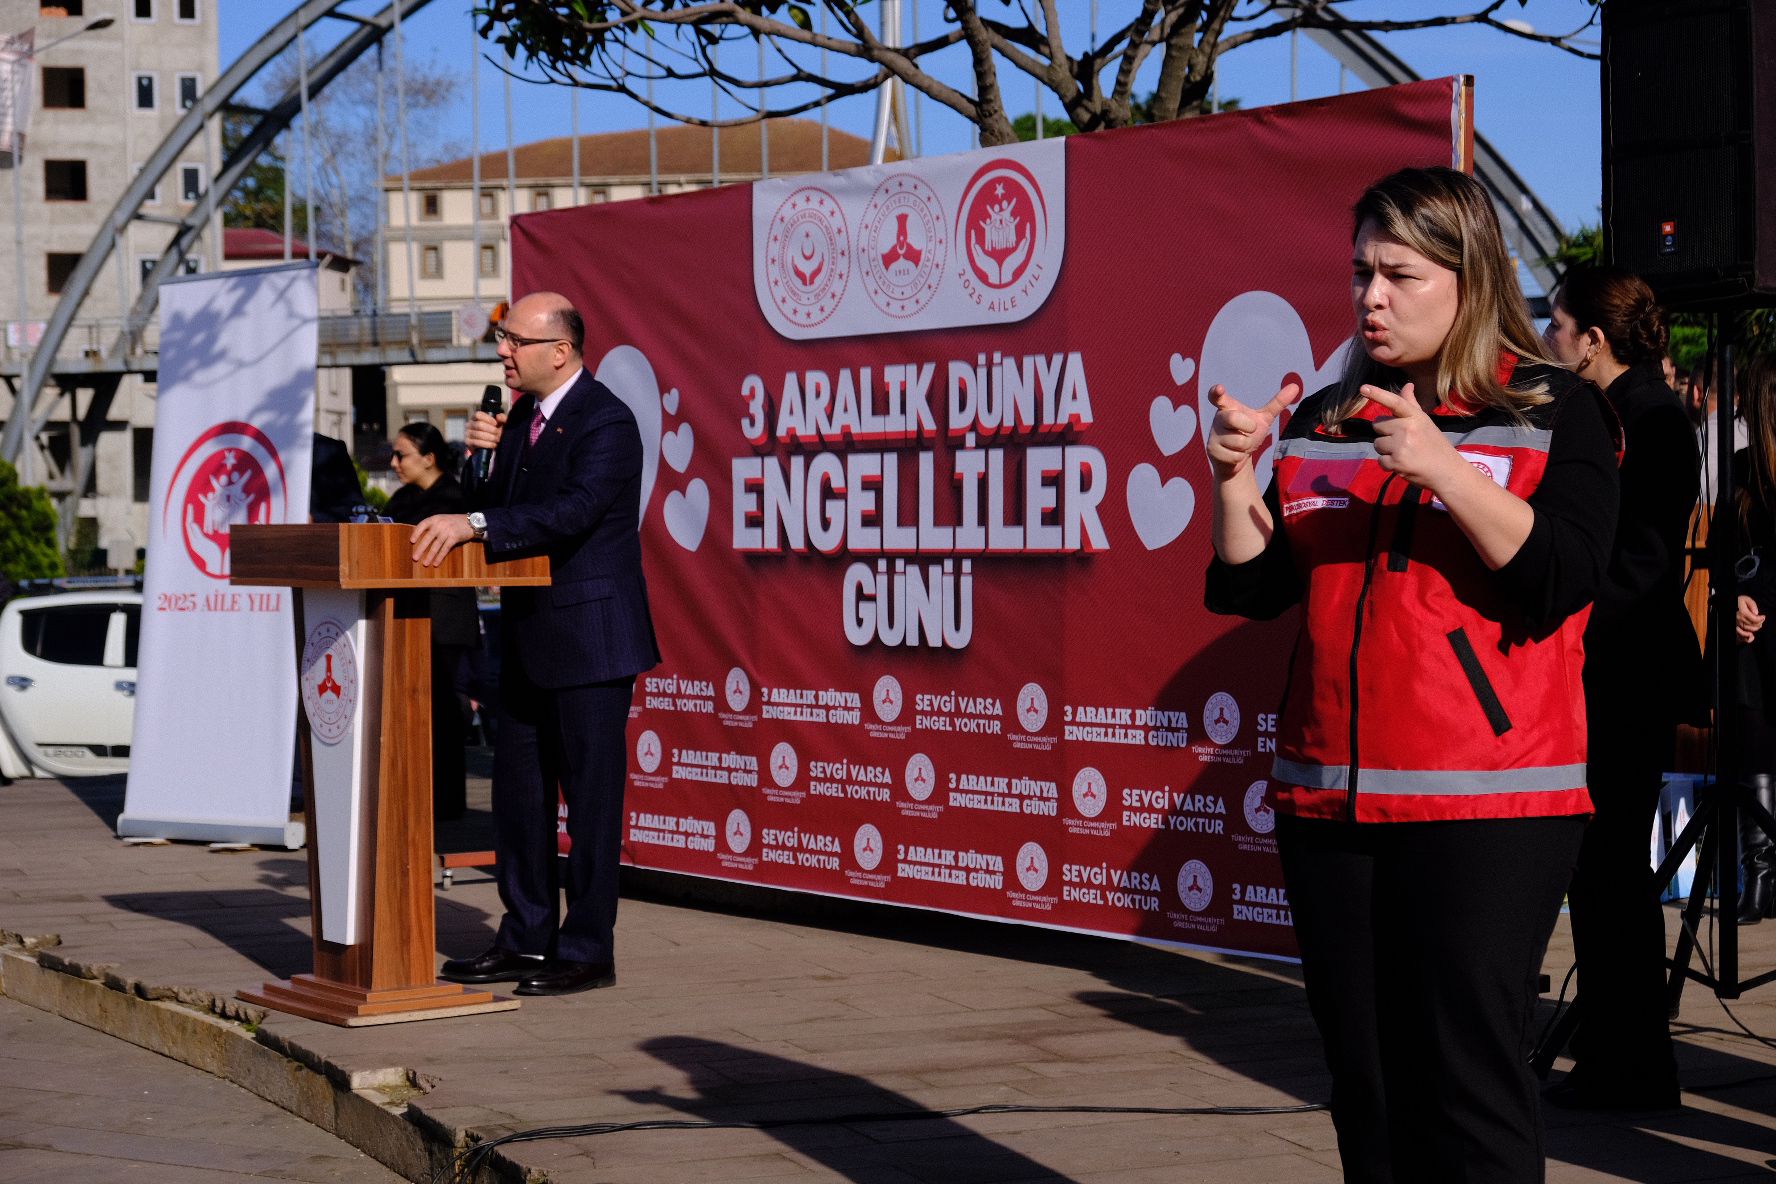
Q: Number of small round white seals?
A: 13